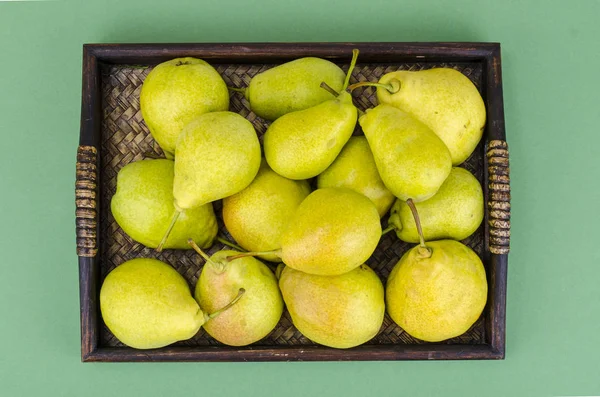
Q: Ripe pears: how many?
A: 15